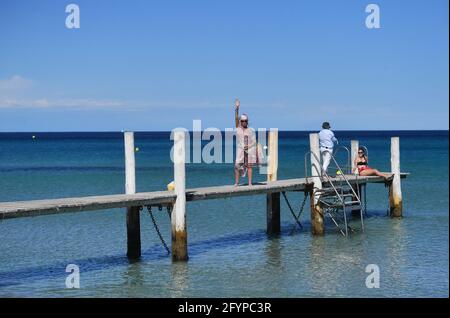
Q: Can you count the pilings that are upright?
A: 6